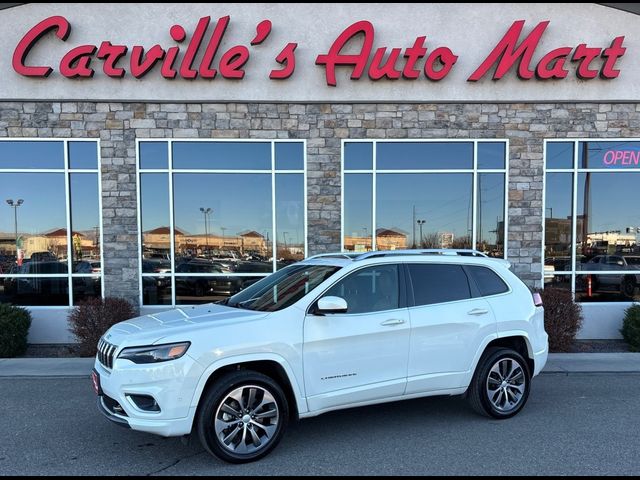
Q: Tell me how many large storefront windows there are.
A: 4